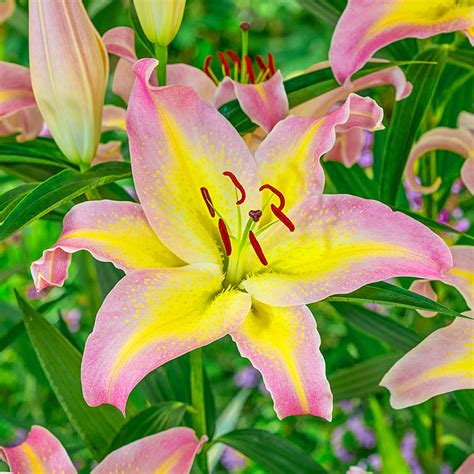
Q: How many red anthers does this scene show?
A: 12